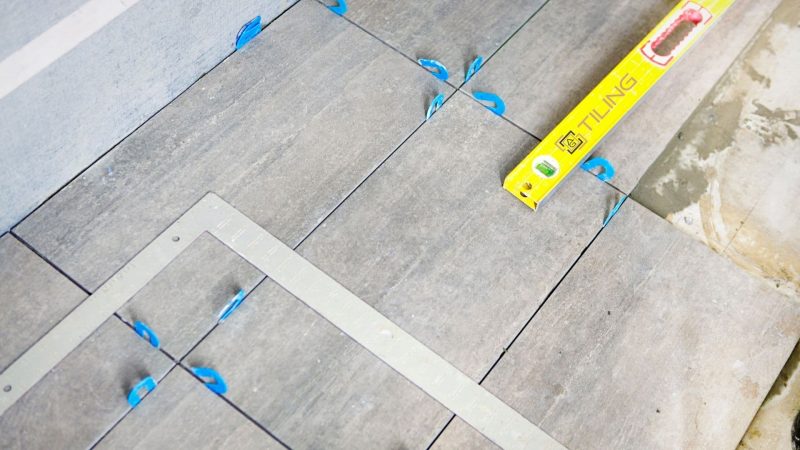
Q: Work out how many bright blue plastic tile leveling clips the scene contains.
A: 12